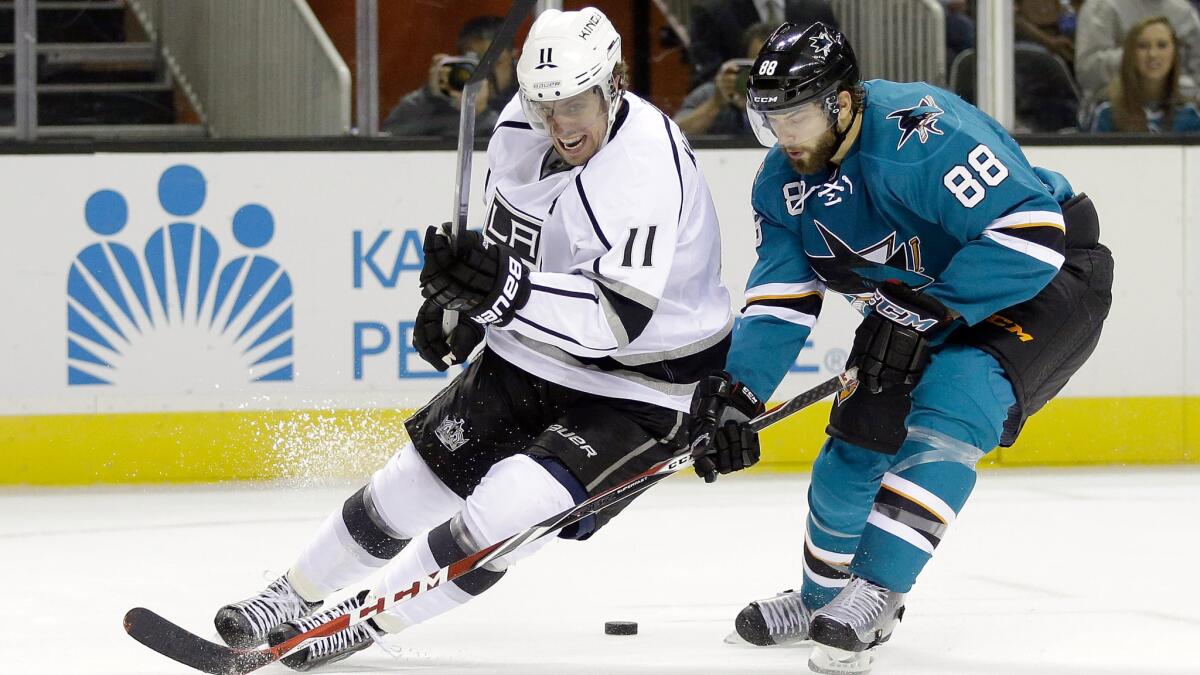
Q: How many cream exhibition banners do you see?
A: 1